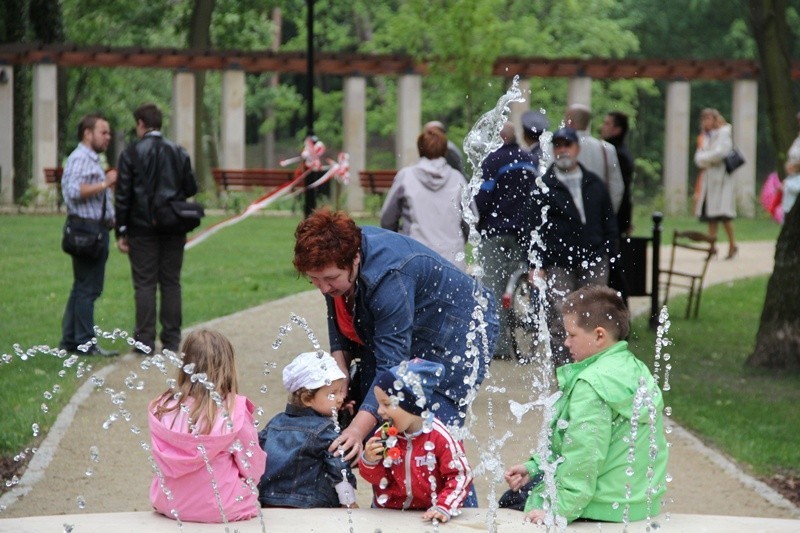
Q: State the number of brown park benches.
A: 3